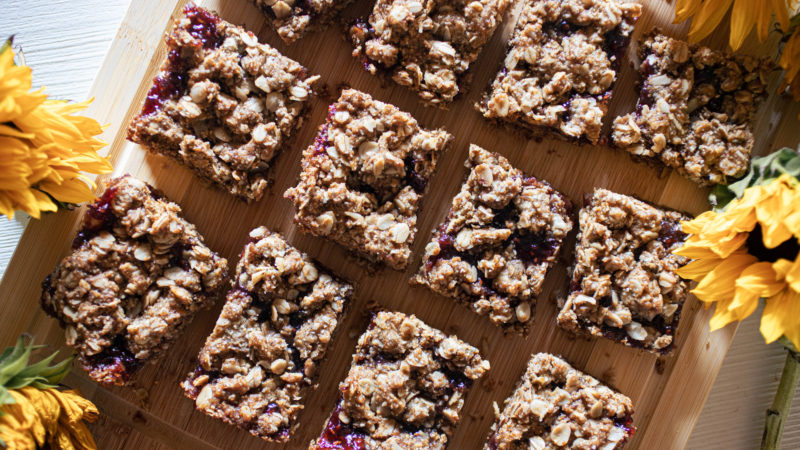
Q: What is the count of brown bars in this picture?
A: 12